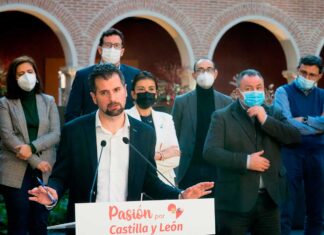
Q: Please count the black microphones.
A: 2